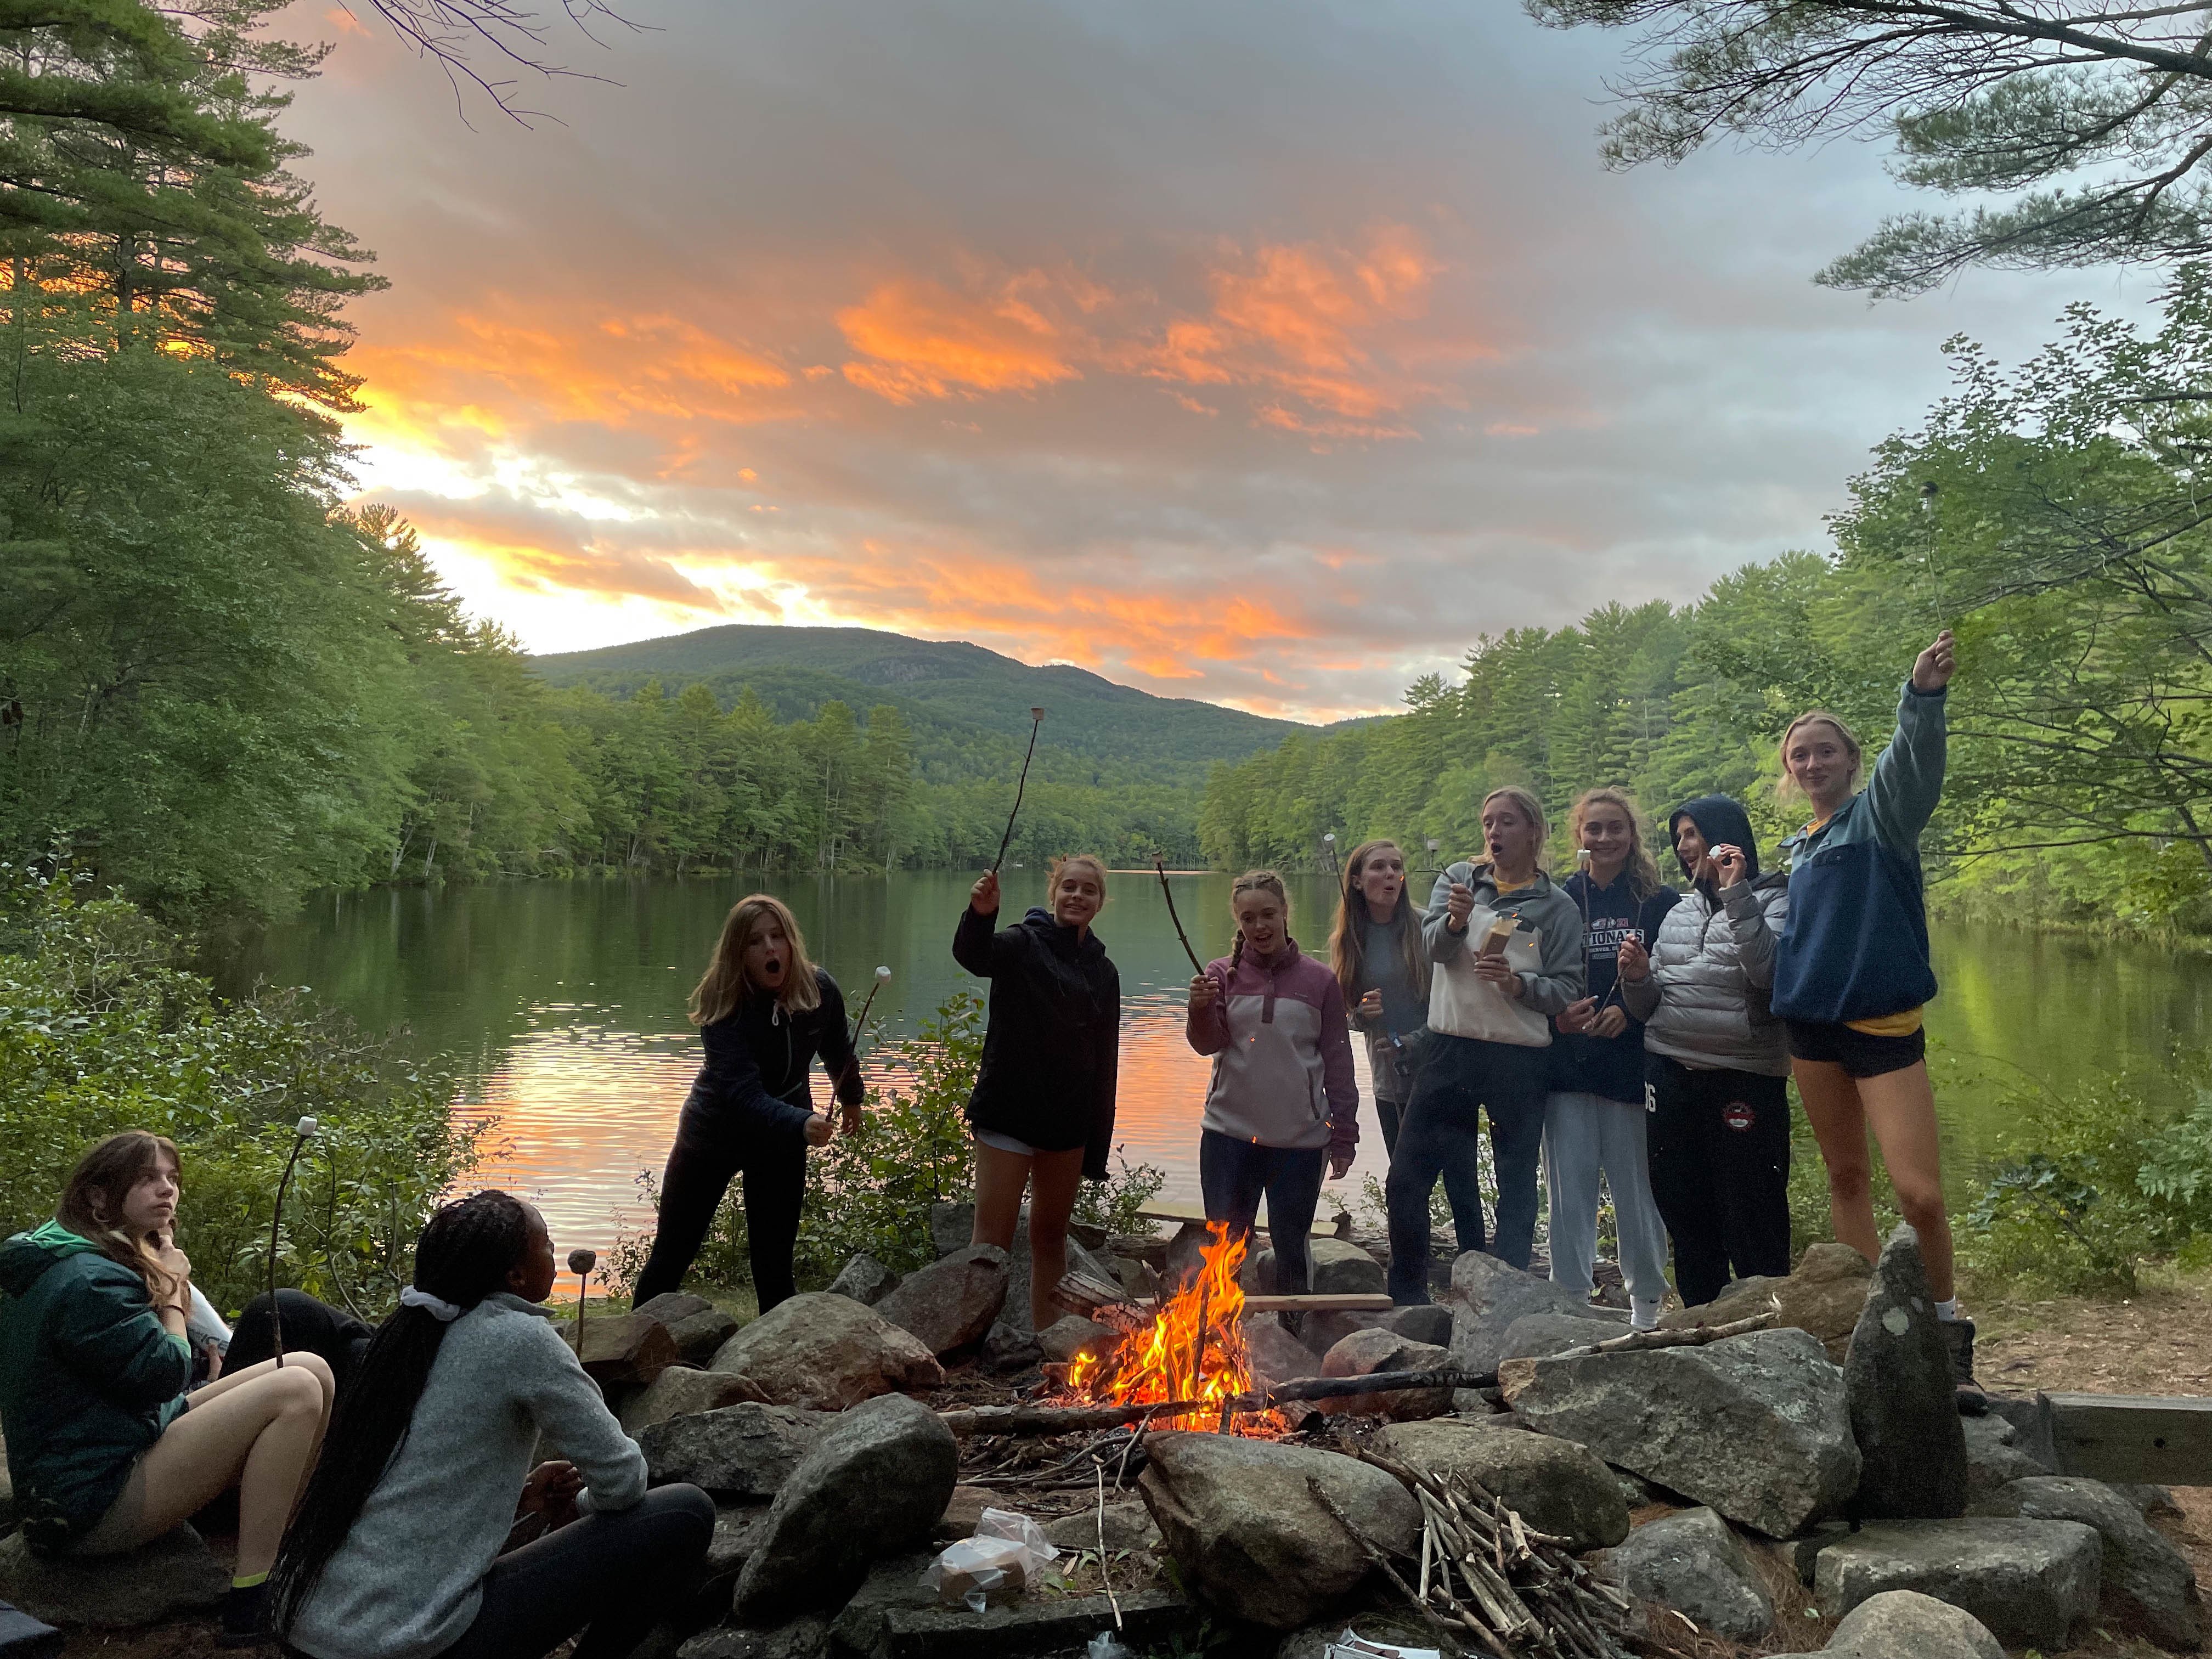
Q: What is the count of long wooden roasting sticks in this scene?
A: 10